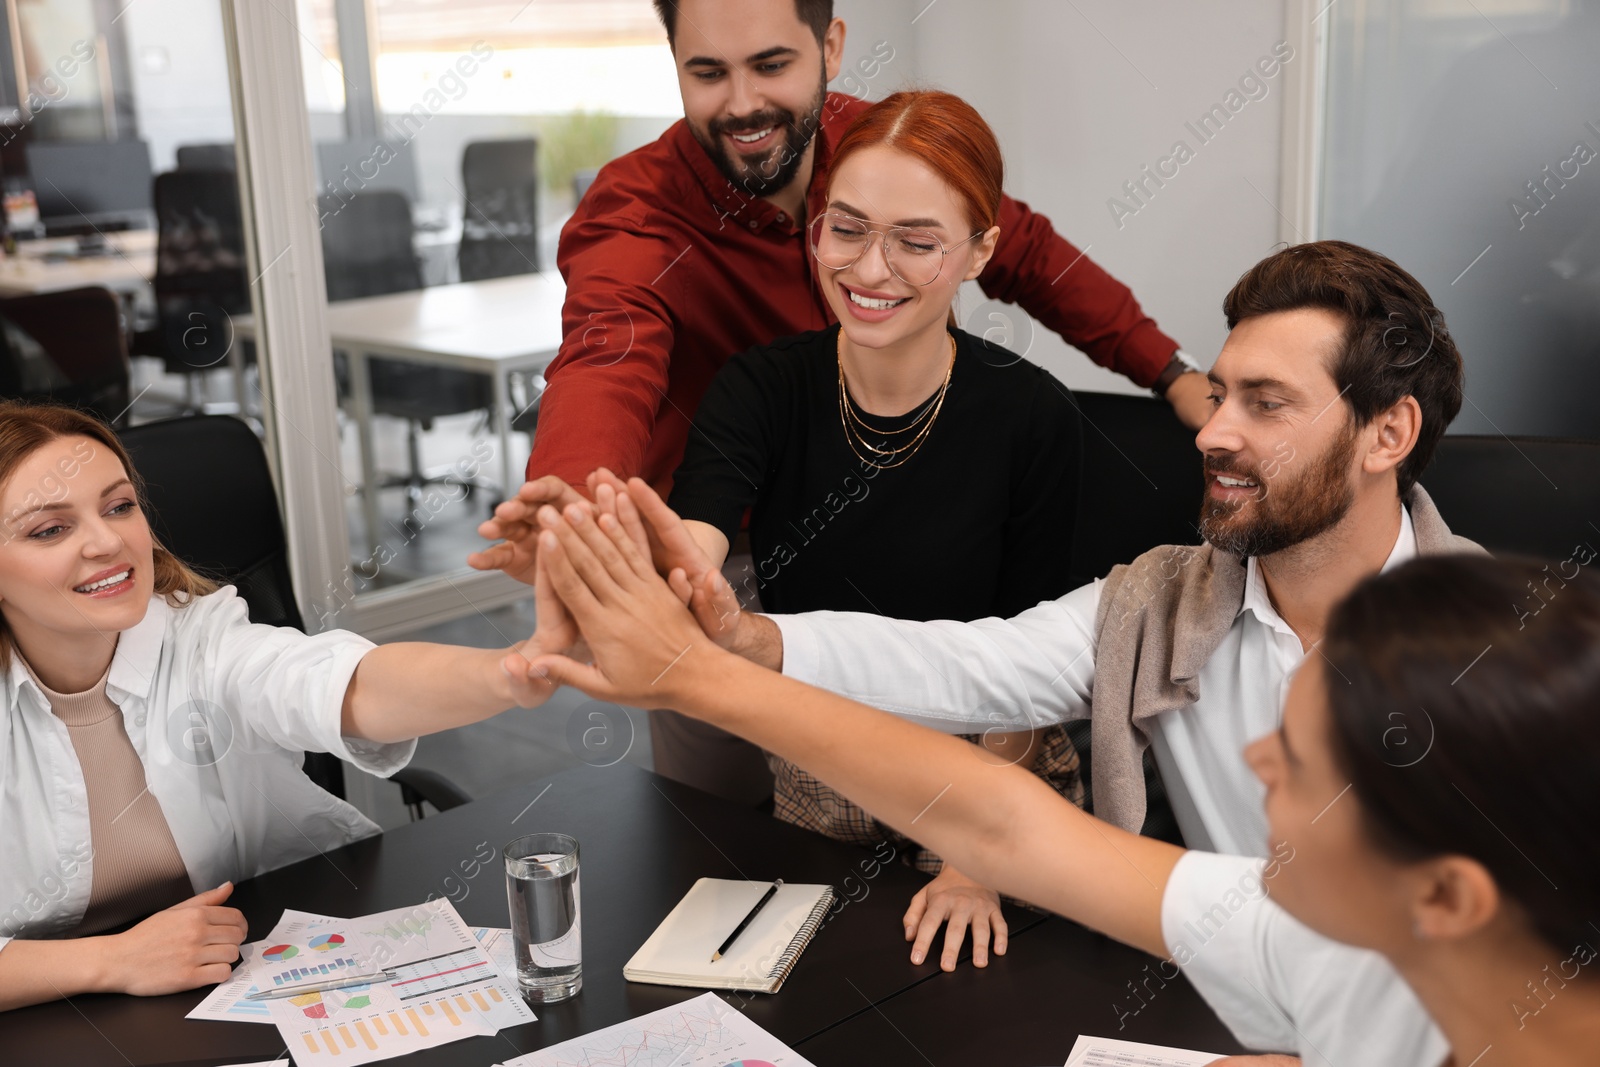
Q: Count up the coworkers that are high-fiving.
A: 5